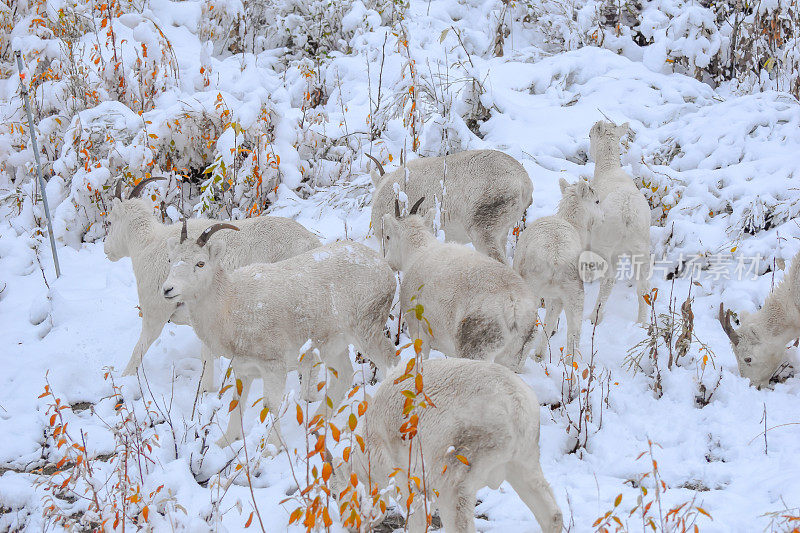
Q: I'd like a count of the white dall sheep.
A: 8